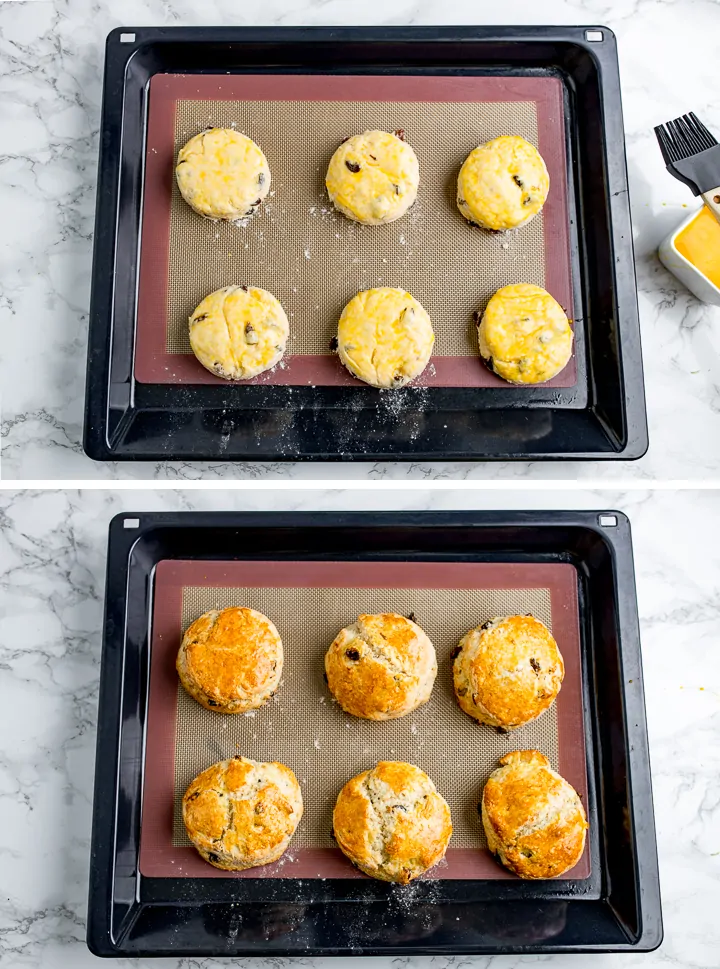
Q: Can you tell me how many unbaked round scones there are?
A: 6